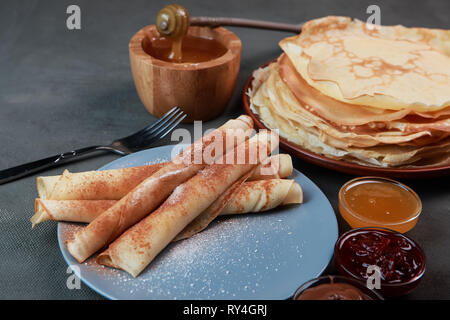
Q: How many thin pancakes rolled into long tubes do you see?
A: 4